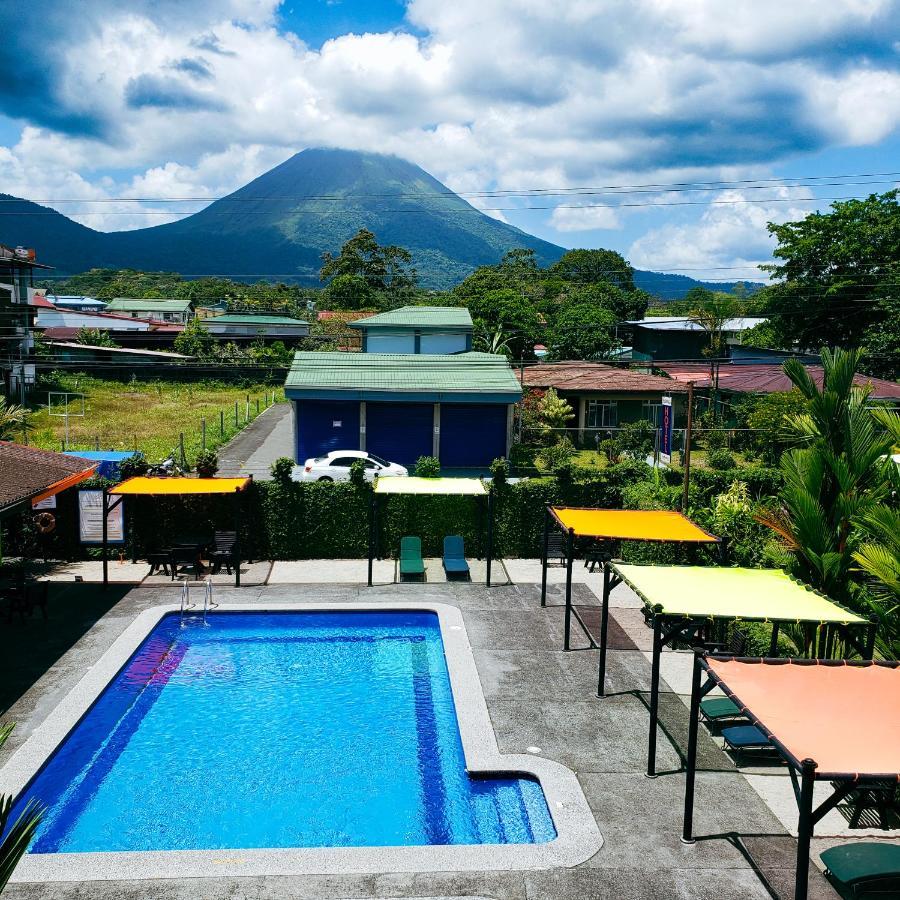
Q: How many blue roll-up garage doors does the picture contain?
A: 3